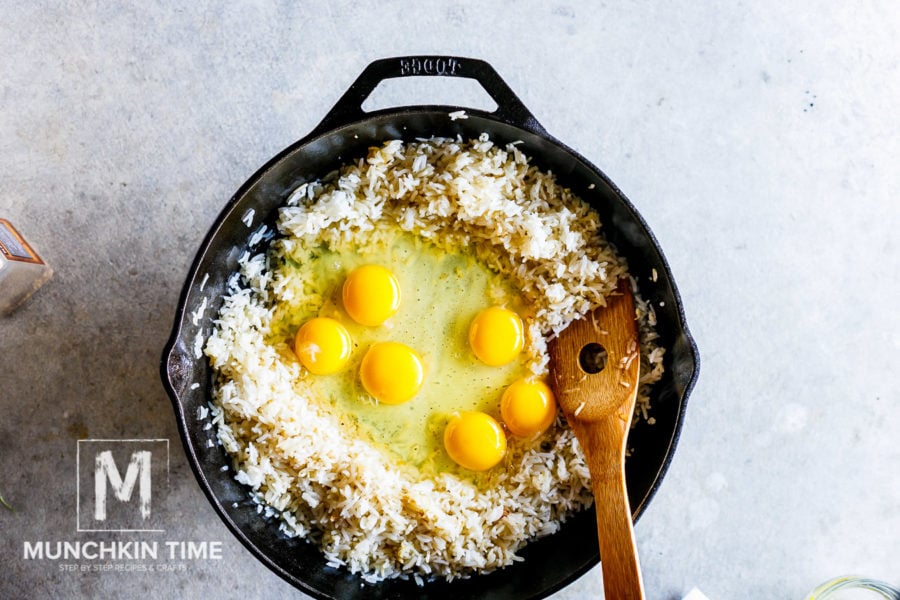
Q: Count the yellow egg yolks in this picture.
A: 6